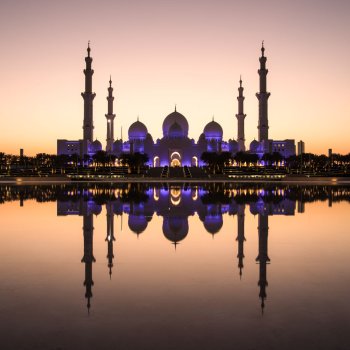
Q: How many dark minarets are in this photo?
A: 4